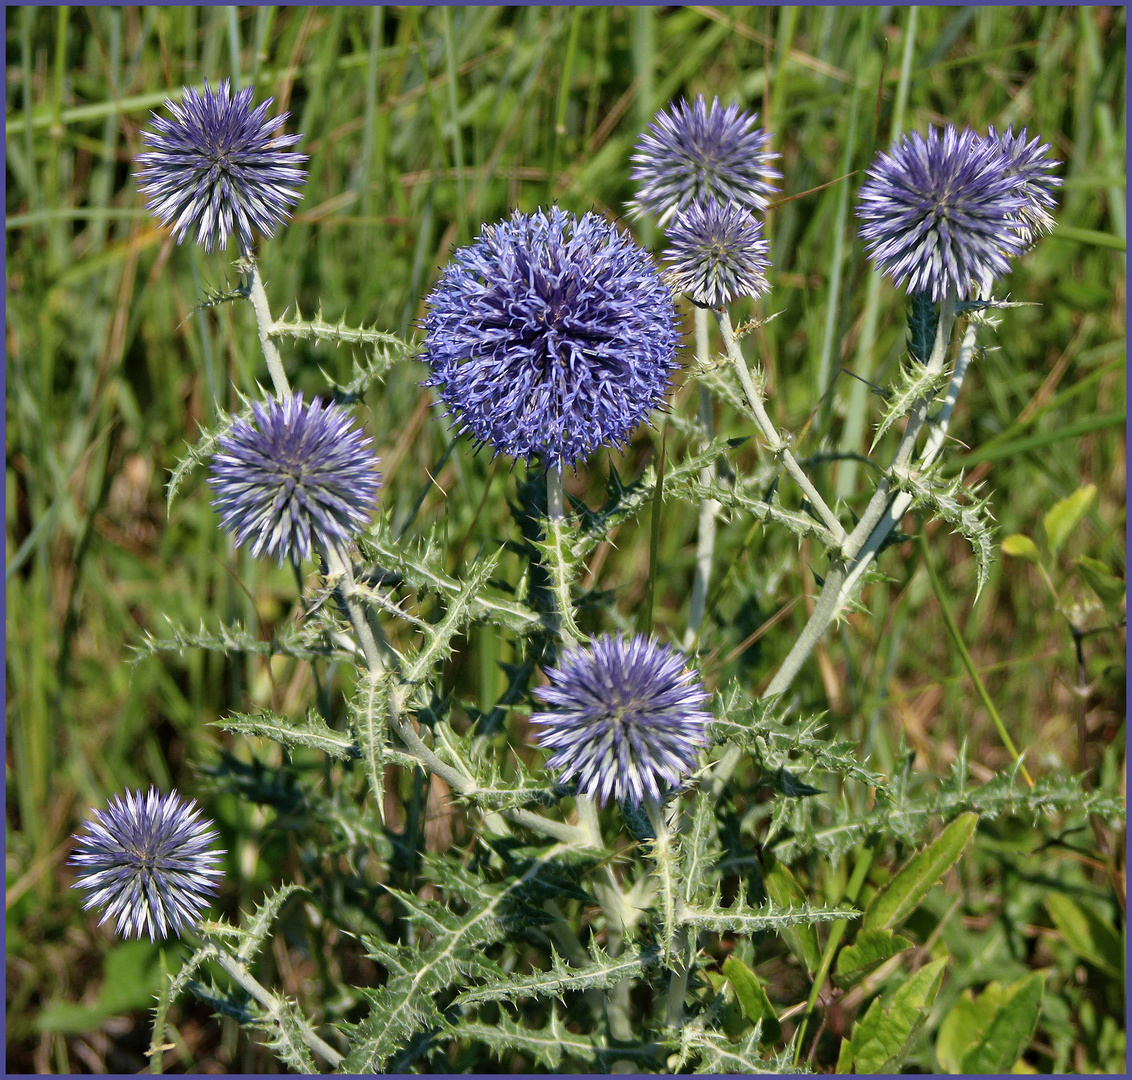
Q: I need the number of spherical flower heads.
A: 9